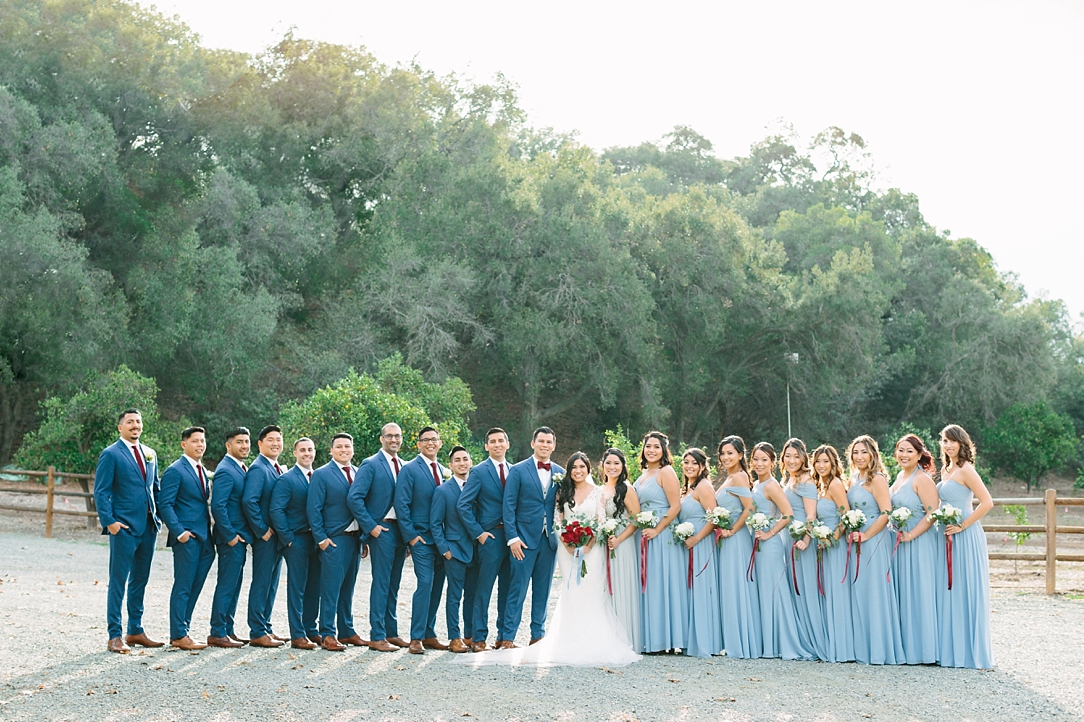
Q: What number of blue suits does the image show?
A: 11